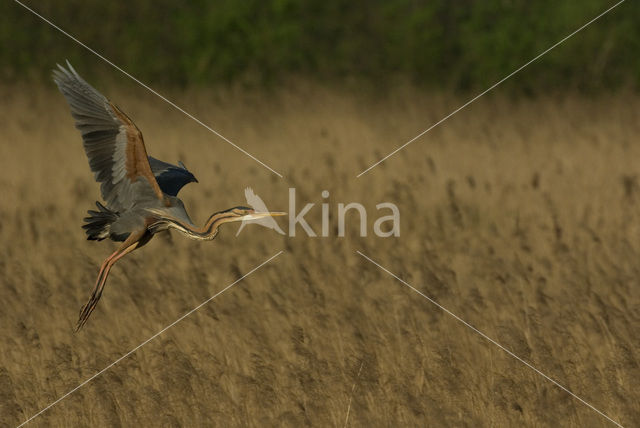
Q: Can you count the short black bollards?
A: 0